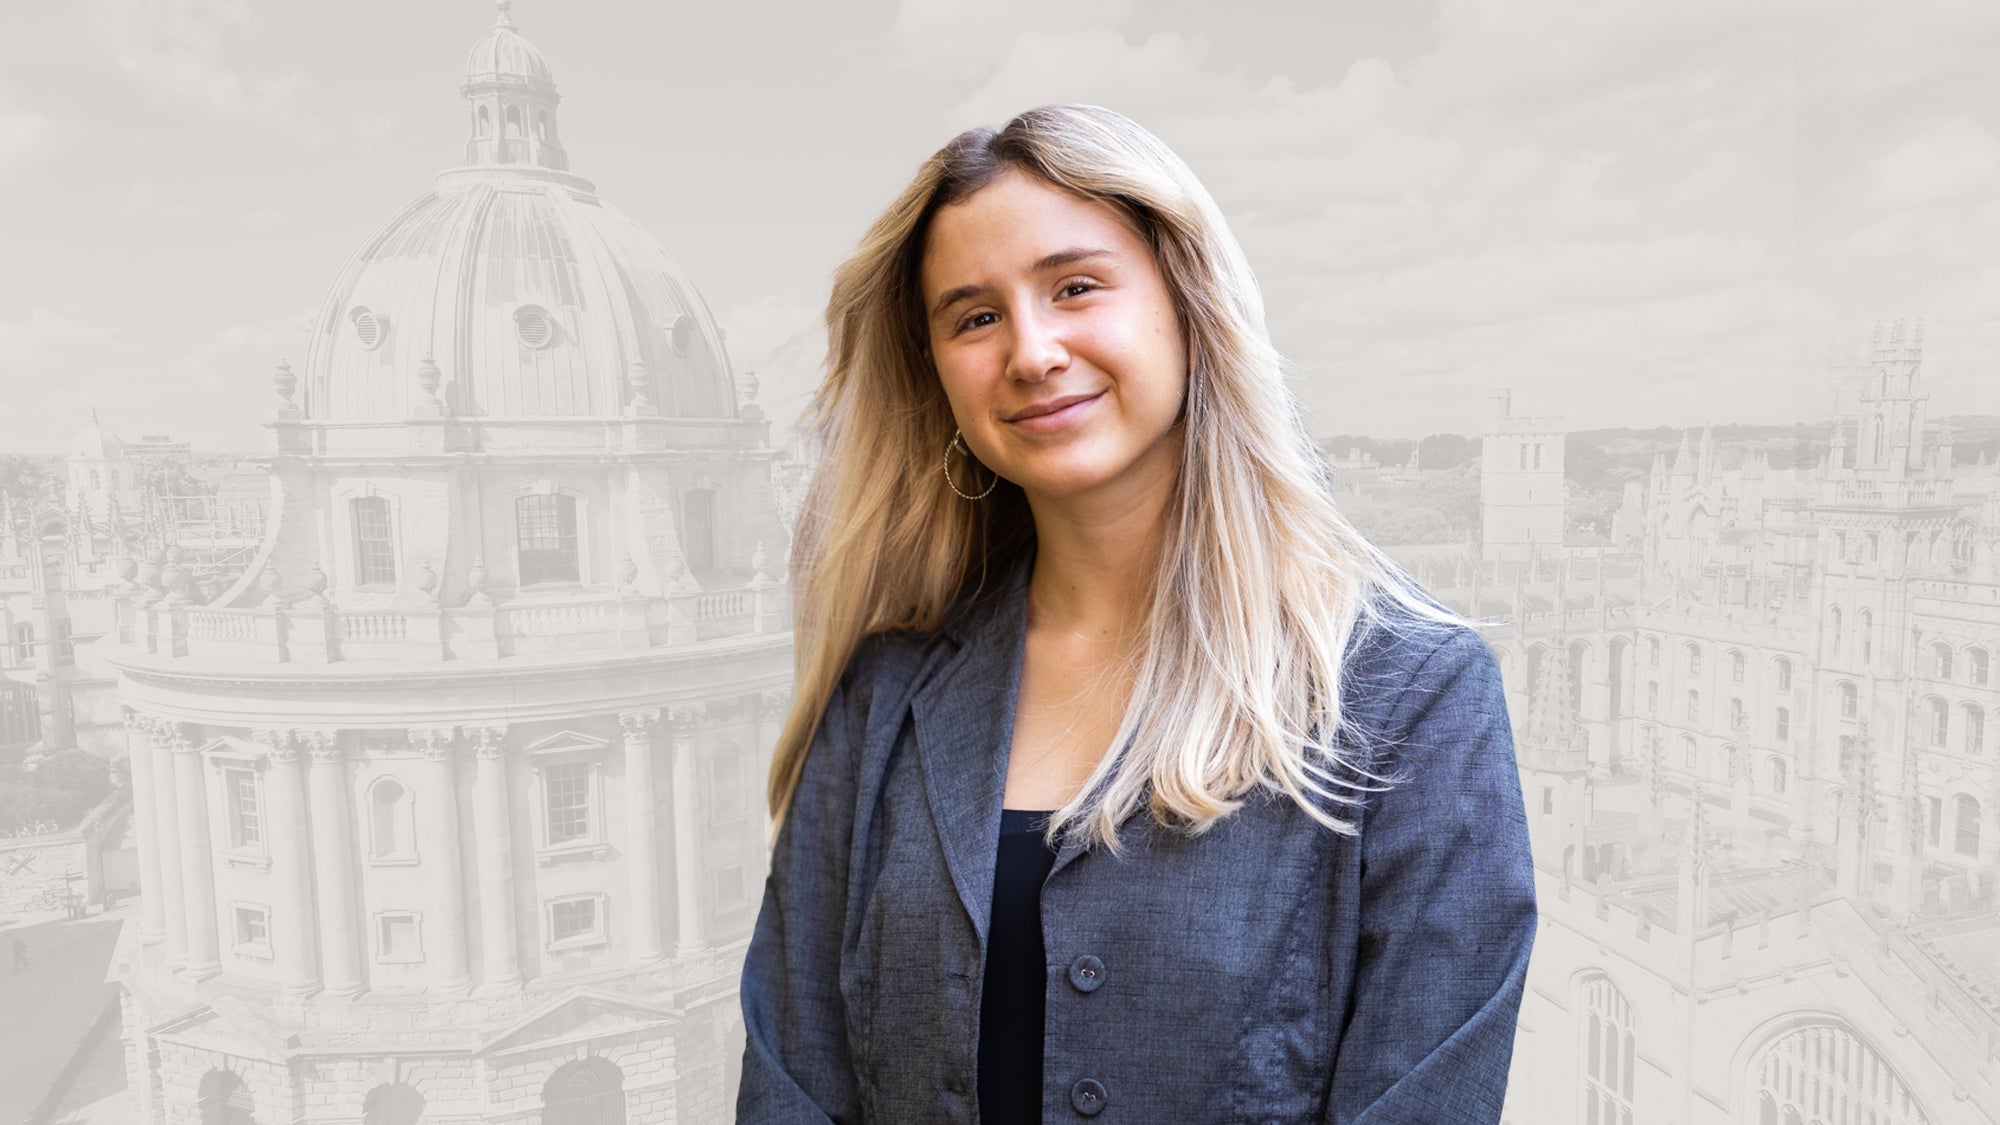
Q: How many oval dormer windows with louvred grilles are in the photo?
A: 3